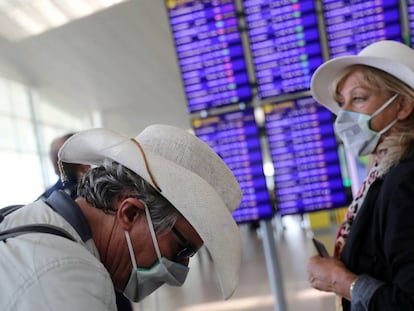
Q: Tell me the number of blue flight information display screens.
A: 5